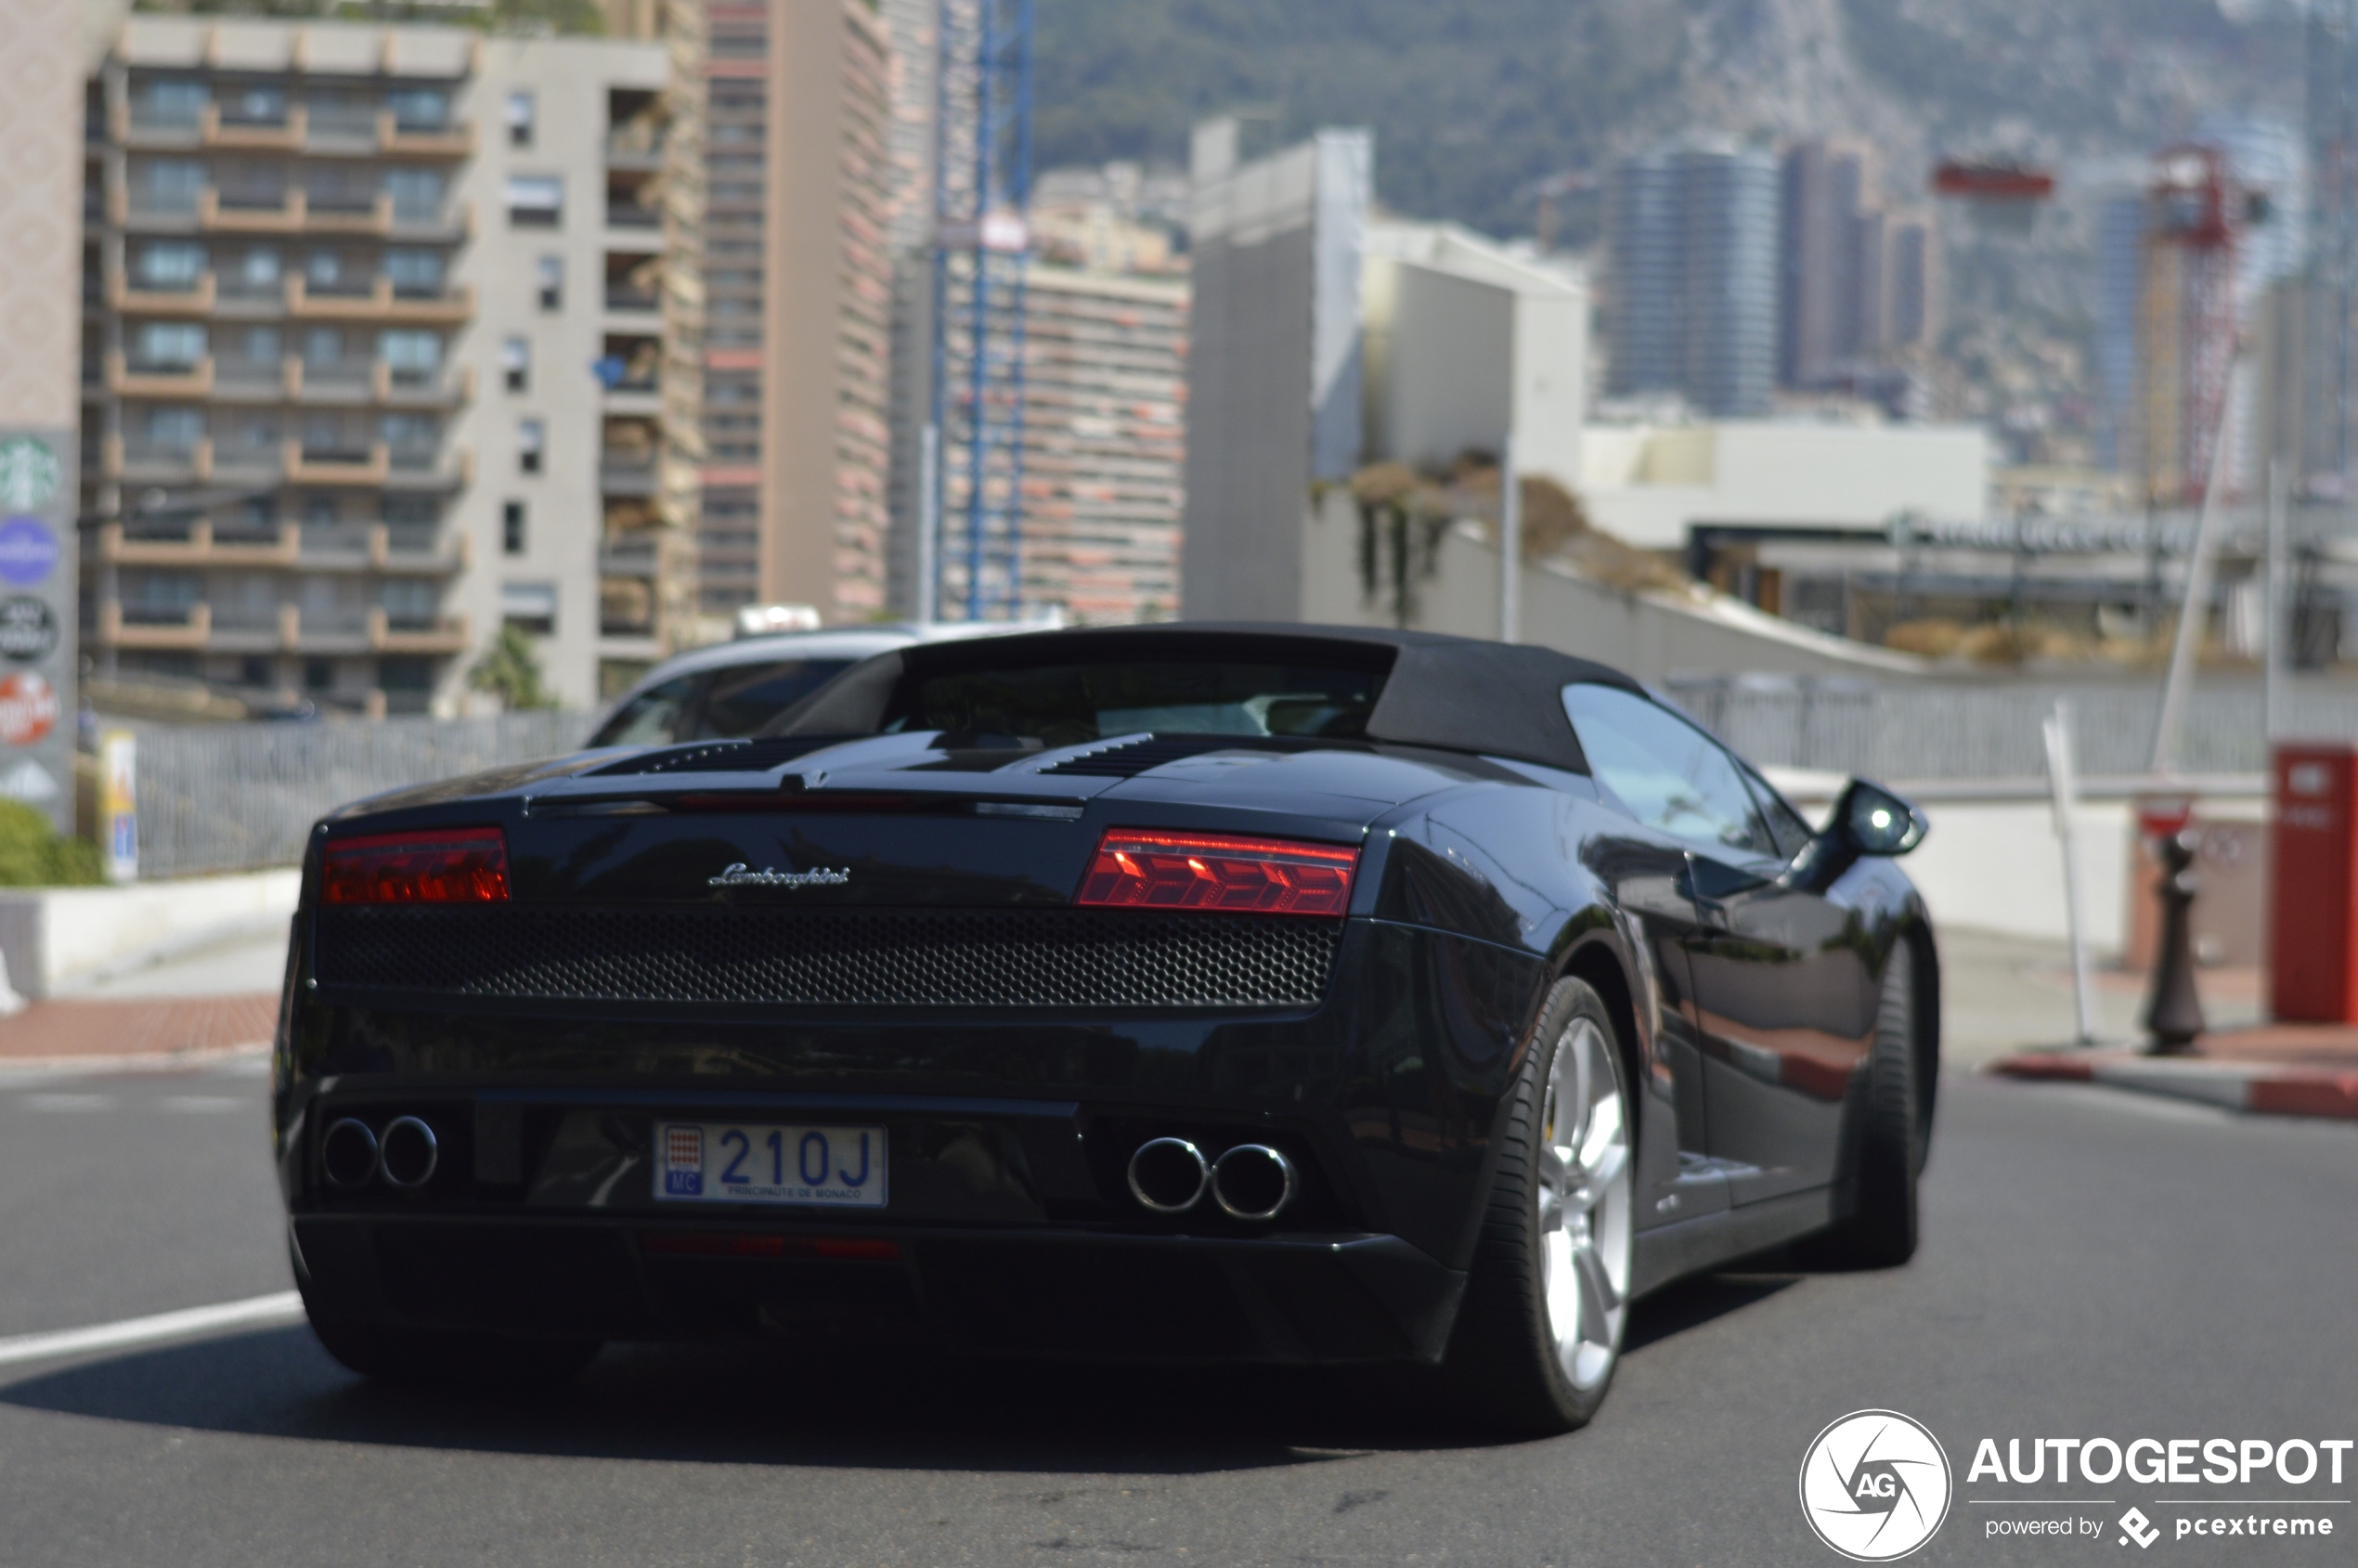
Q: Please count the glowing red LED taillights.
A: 2